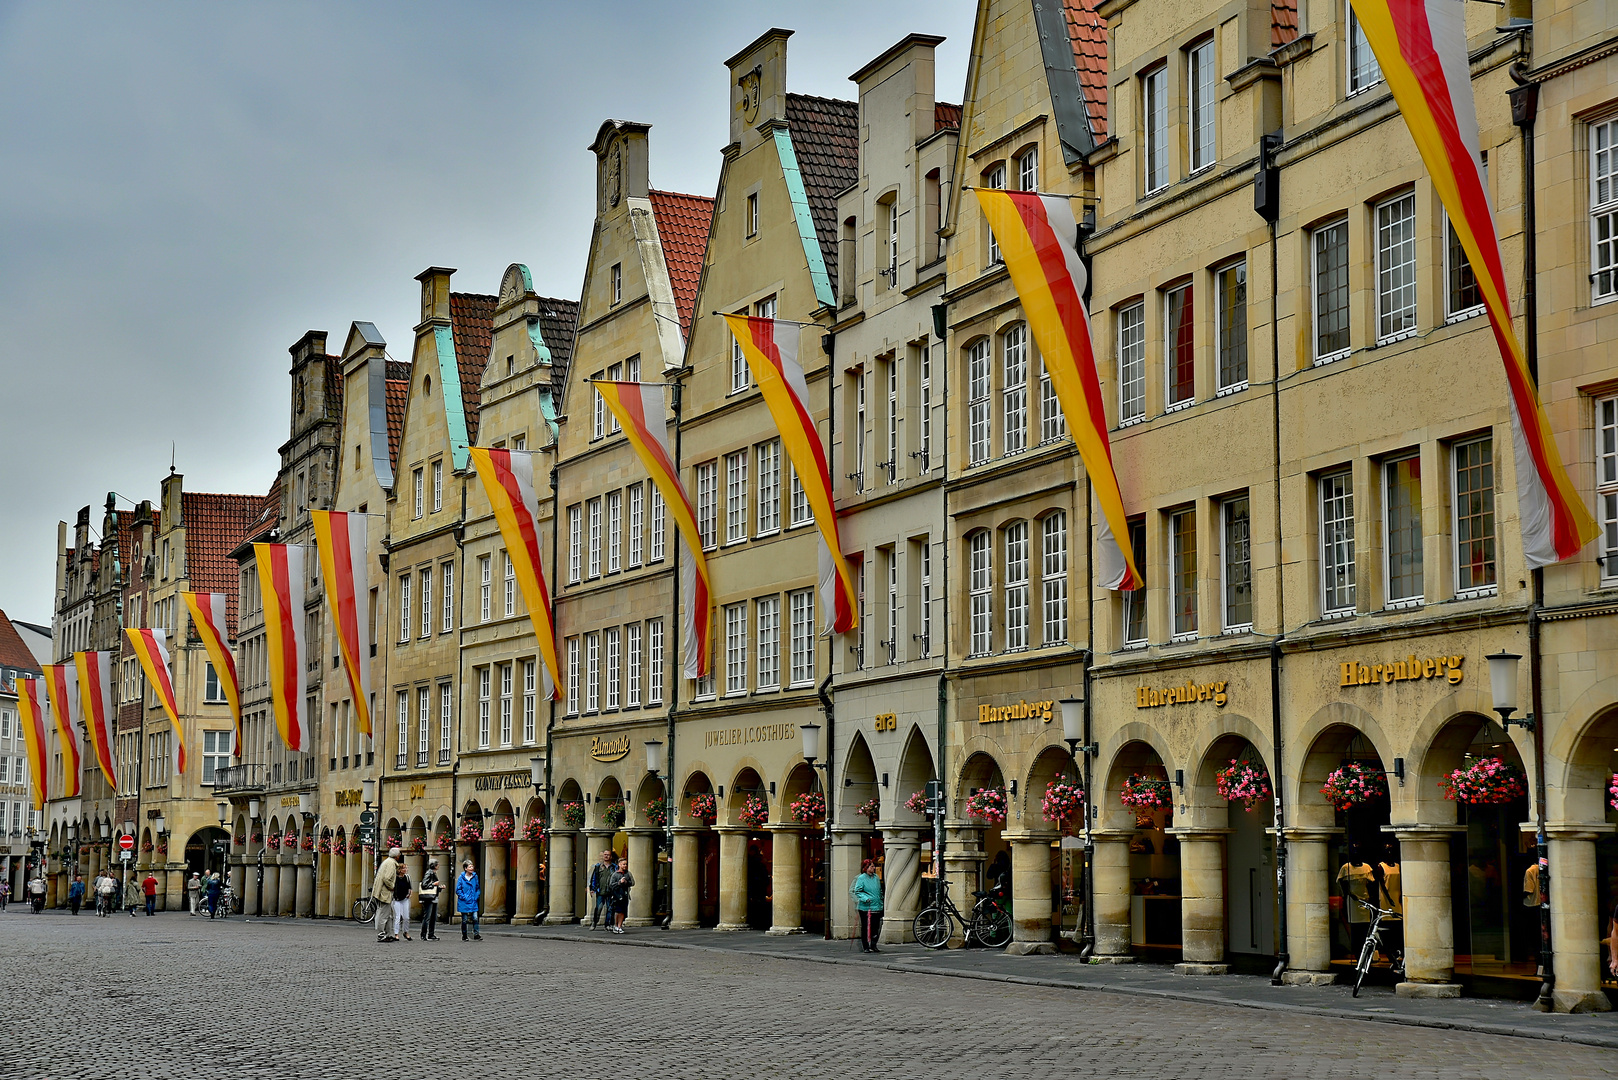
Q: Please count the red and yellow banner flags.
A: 12